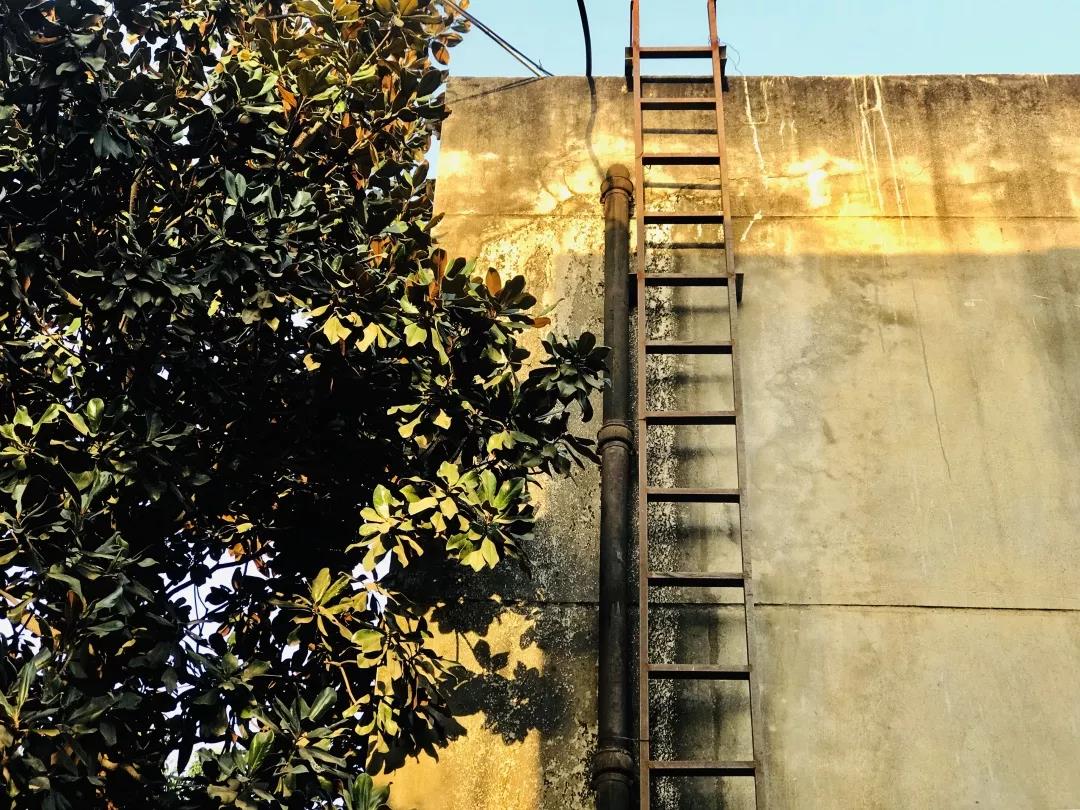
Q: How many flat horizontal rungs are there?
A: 11